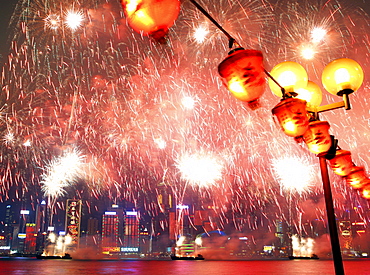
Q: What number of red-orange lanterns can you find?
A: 7